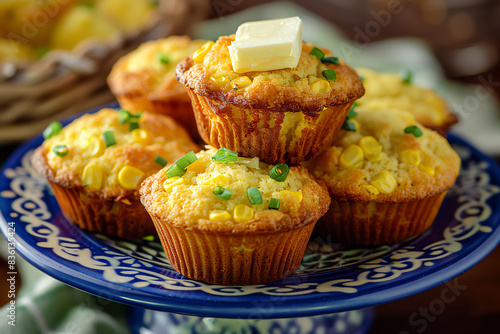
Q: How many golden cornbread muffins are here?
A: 6